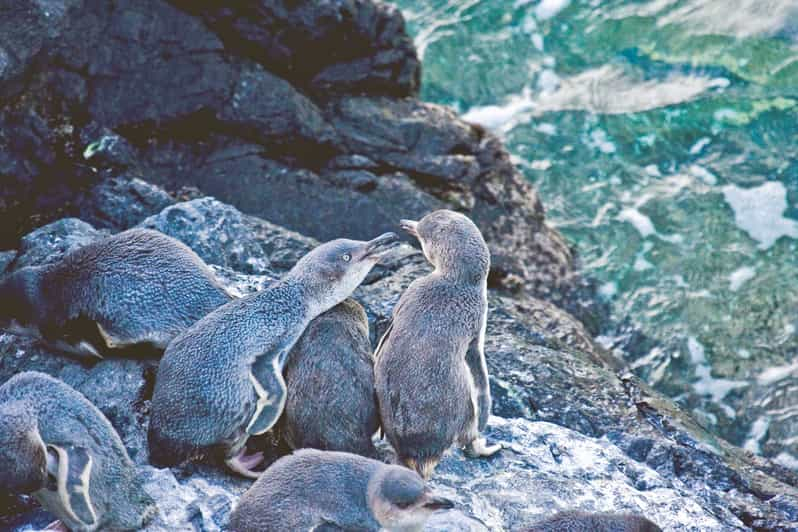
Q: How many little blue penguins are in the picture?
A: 7